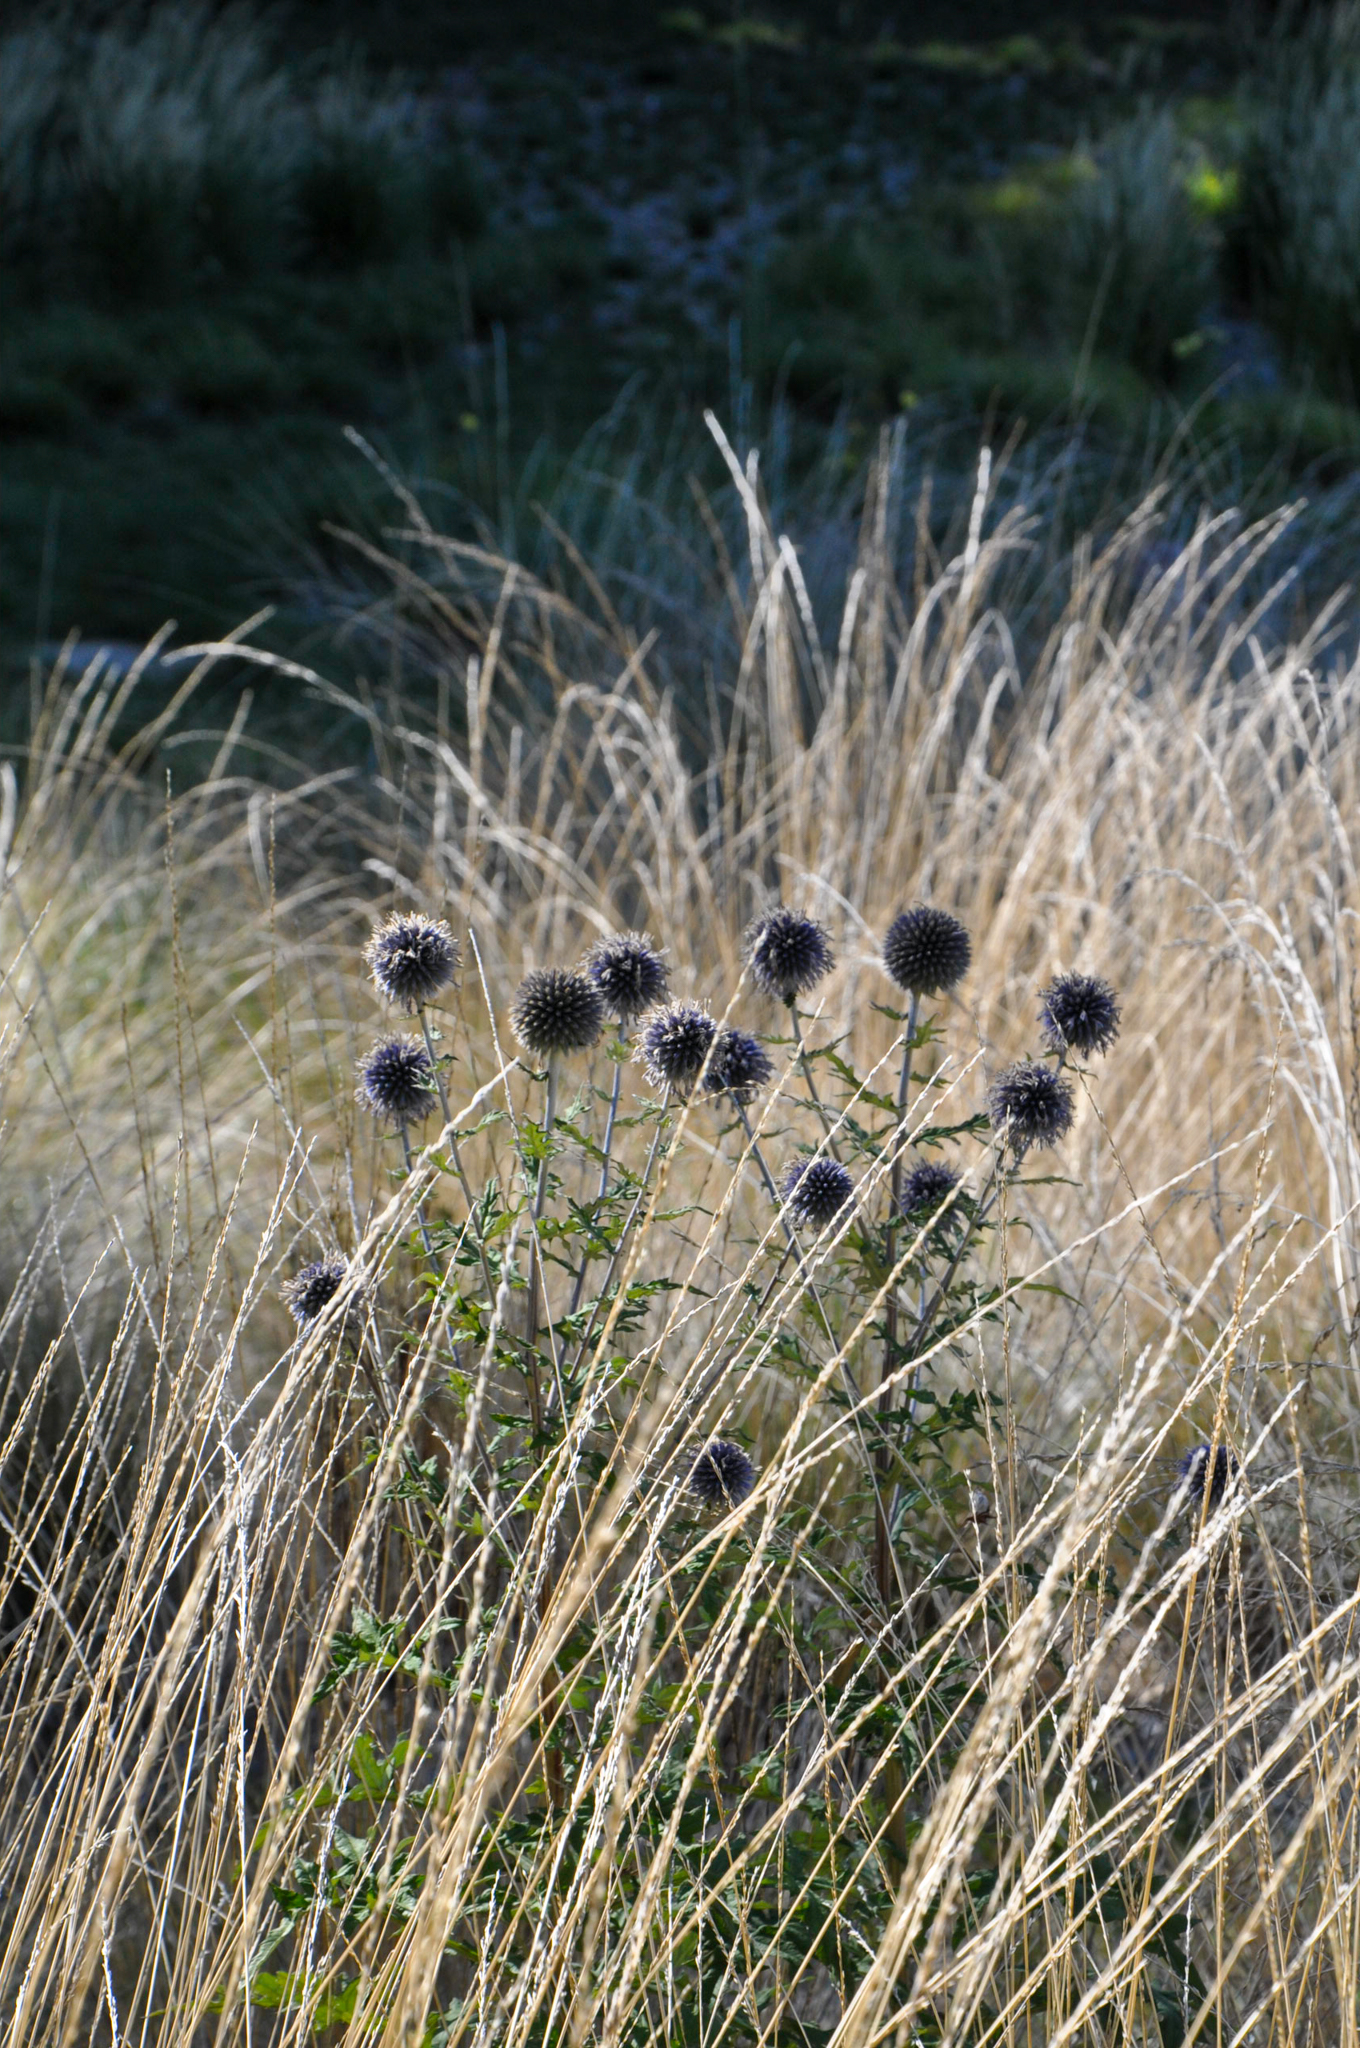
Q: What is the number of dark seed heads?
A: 15